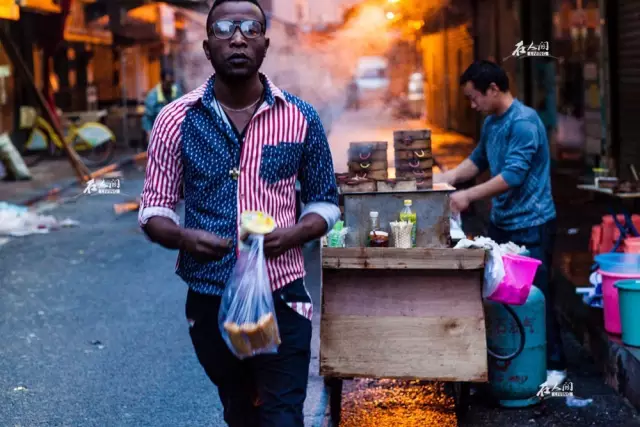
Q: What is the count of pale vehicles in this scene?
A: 1